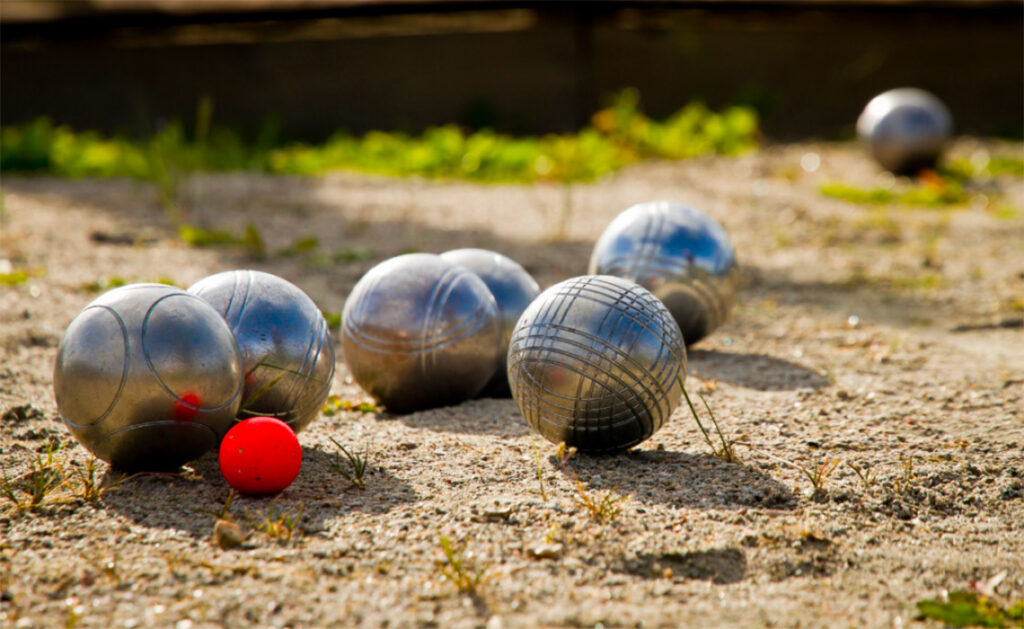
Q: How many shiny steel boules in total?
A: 7